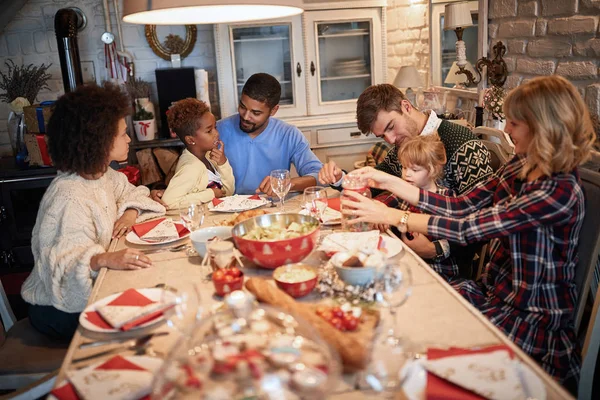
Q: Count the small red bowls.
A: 2